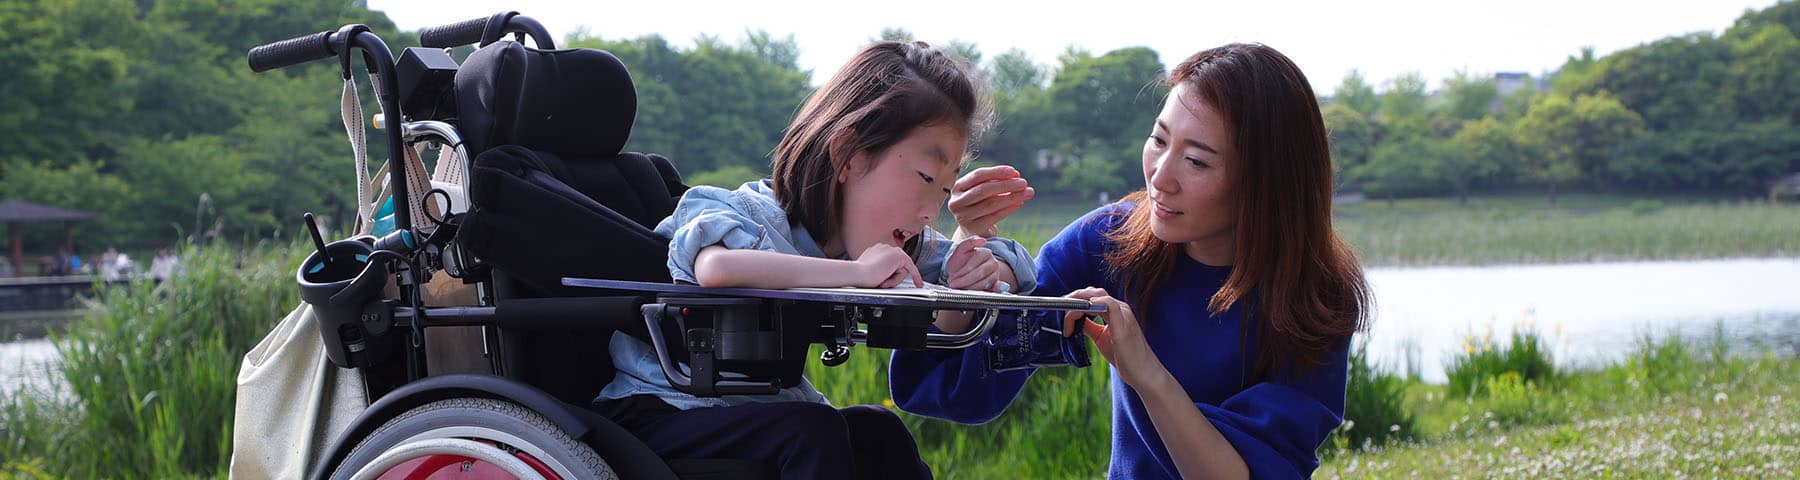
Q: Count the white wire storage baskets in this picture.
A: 0